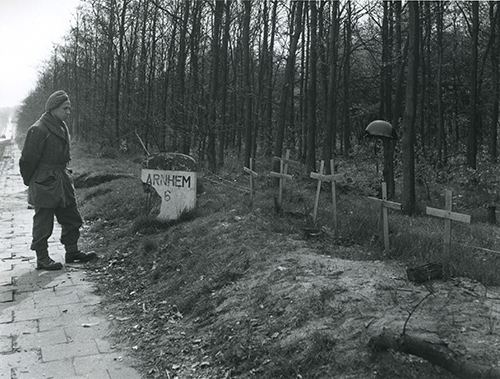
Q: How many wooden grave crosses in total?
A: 7